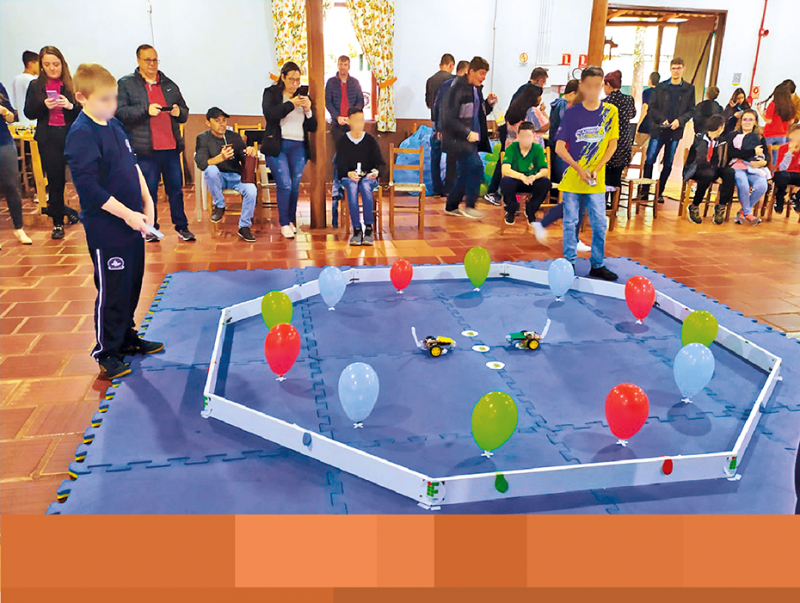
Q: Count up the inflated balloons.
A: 12